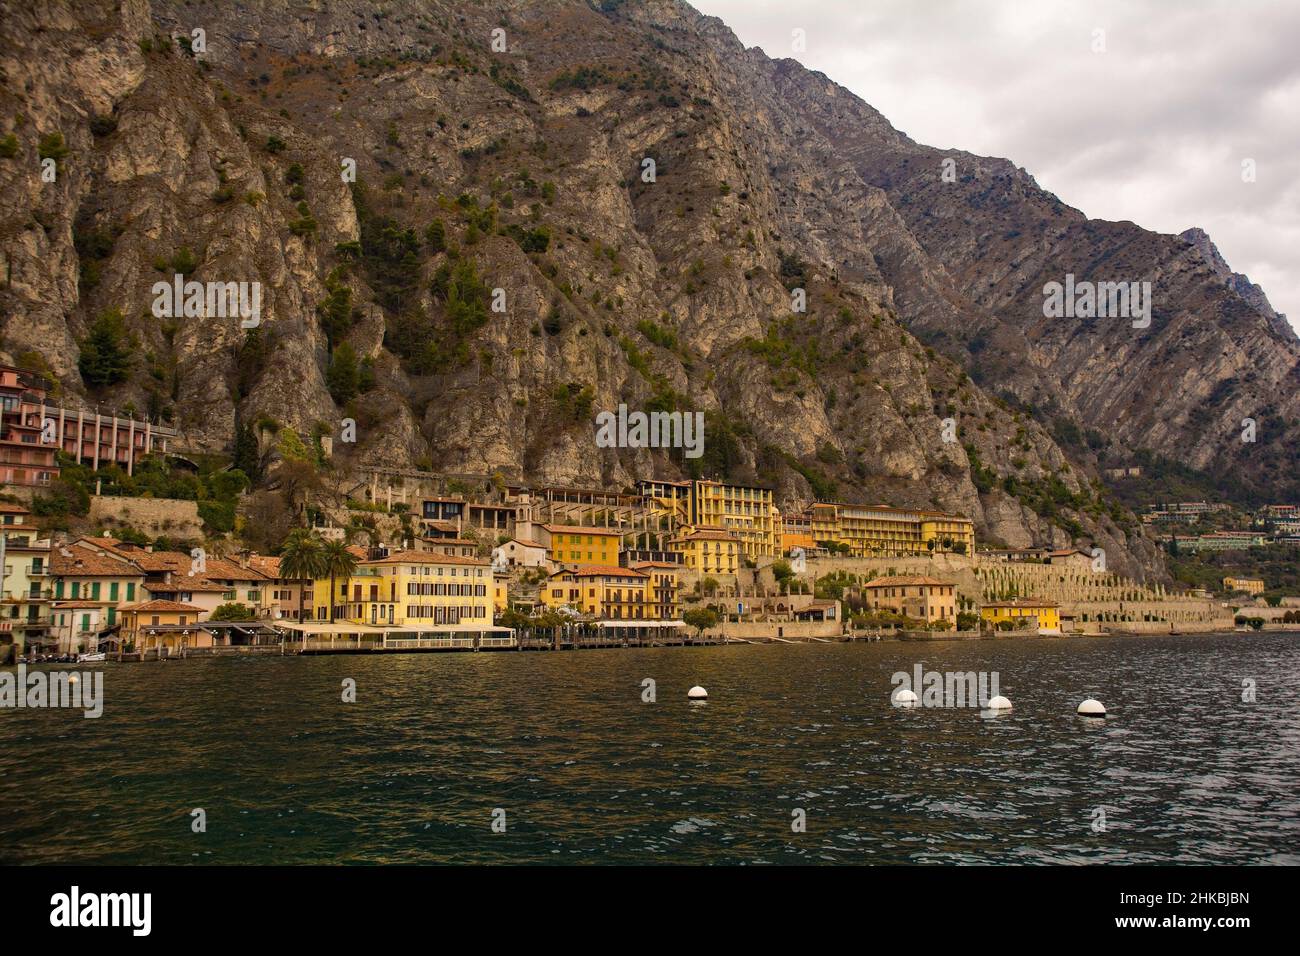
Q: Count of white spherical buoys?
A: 4